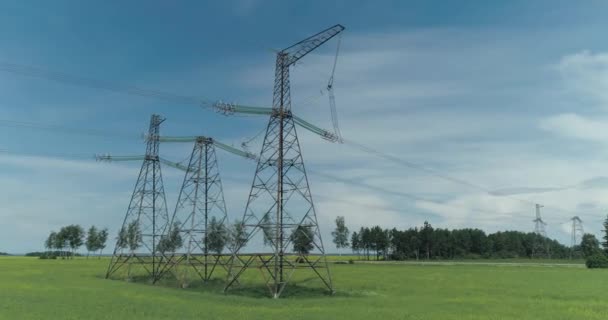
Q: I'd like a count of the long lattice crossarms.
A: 1